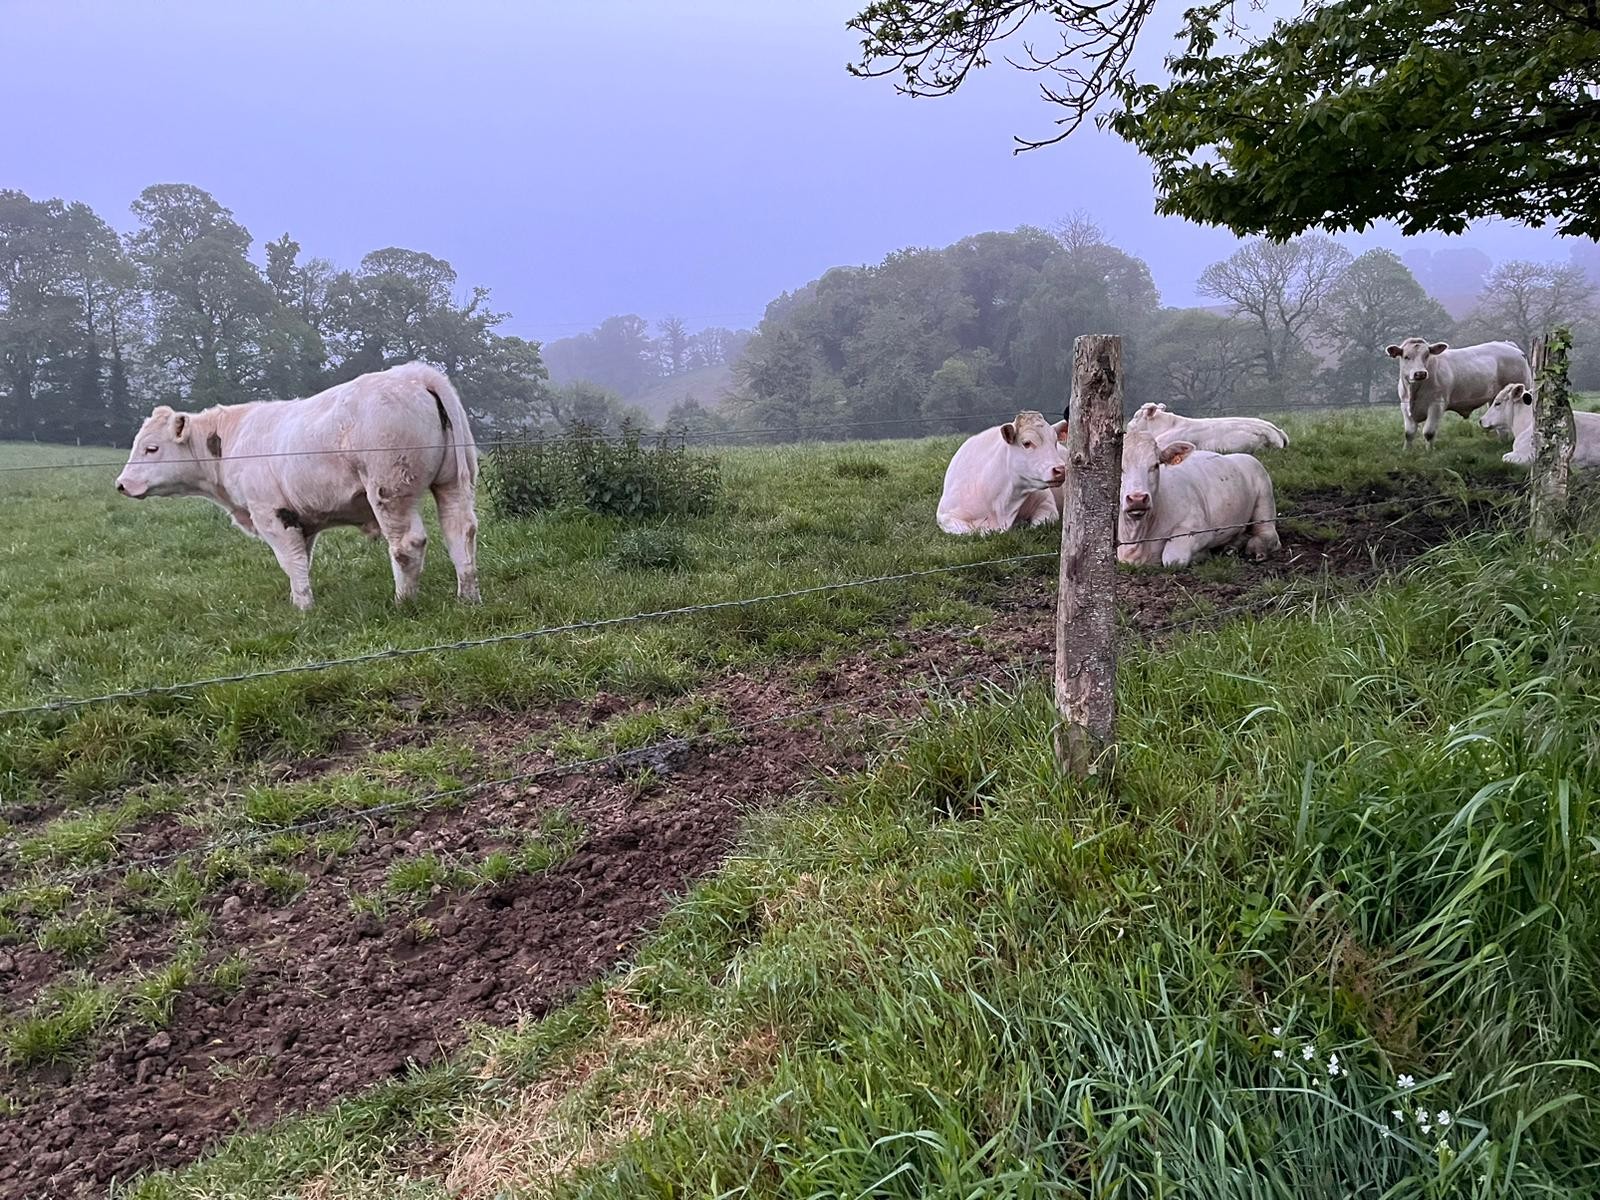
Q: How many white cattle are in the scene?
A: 6